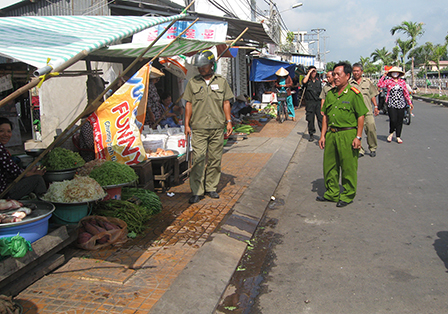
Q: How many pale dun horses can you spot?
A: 0